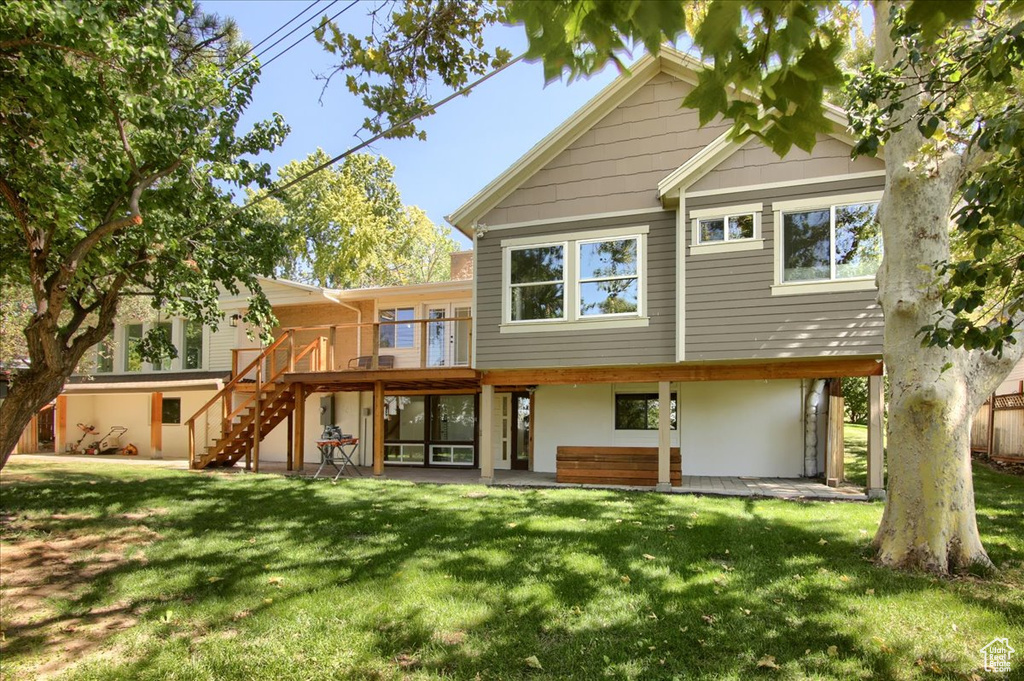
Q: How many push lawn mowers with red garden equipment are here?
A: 1